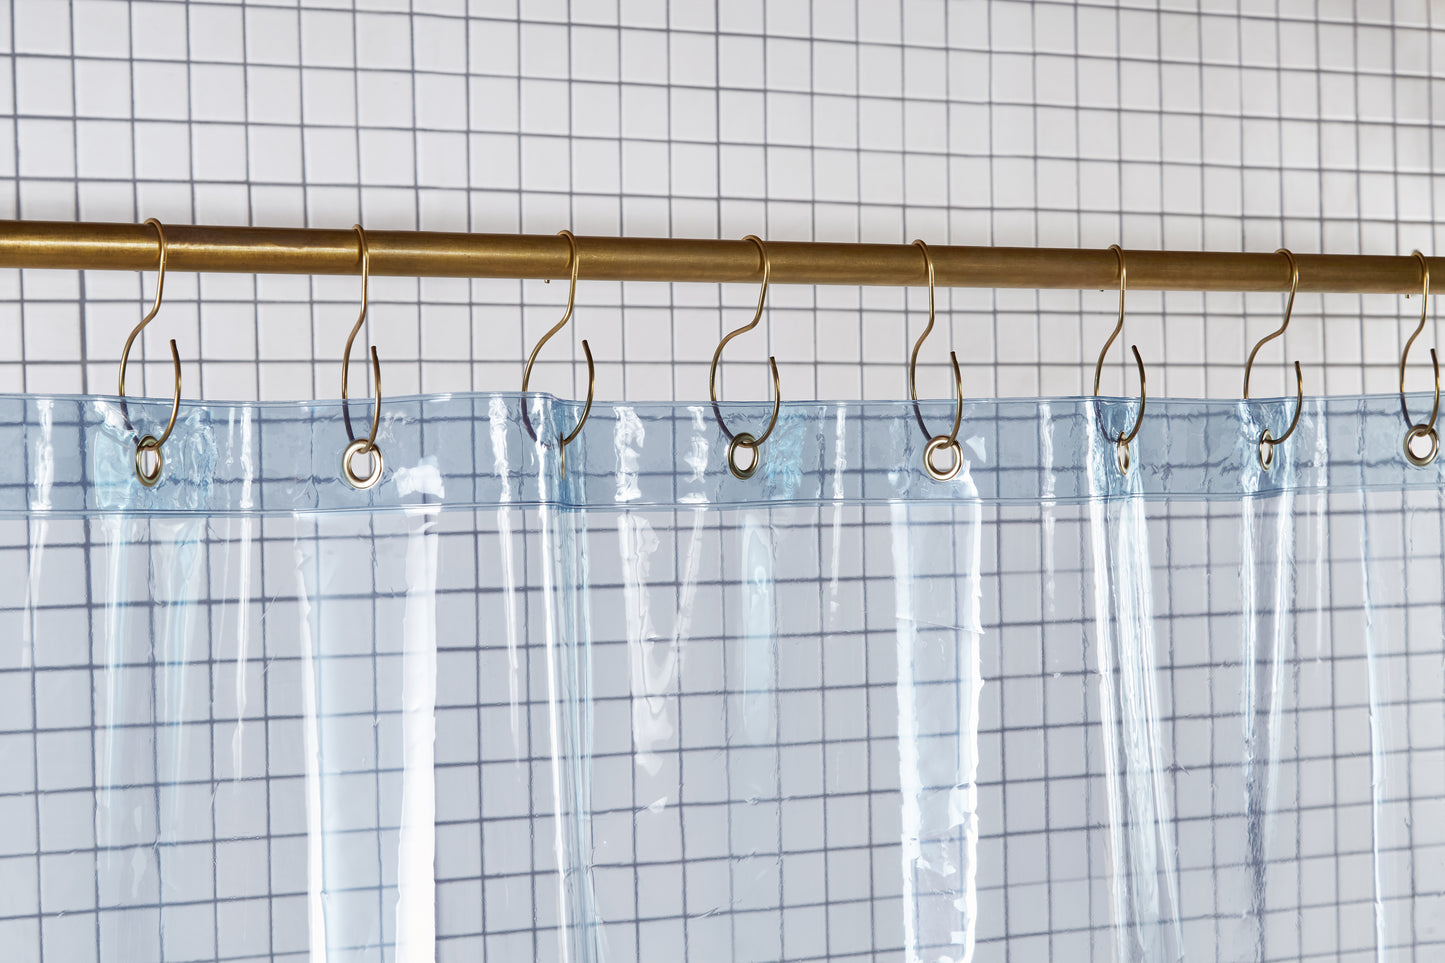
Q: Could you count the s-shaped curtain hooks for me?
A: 8